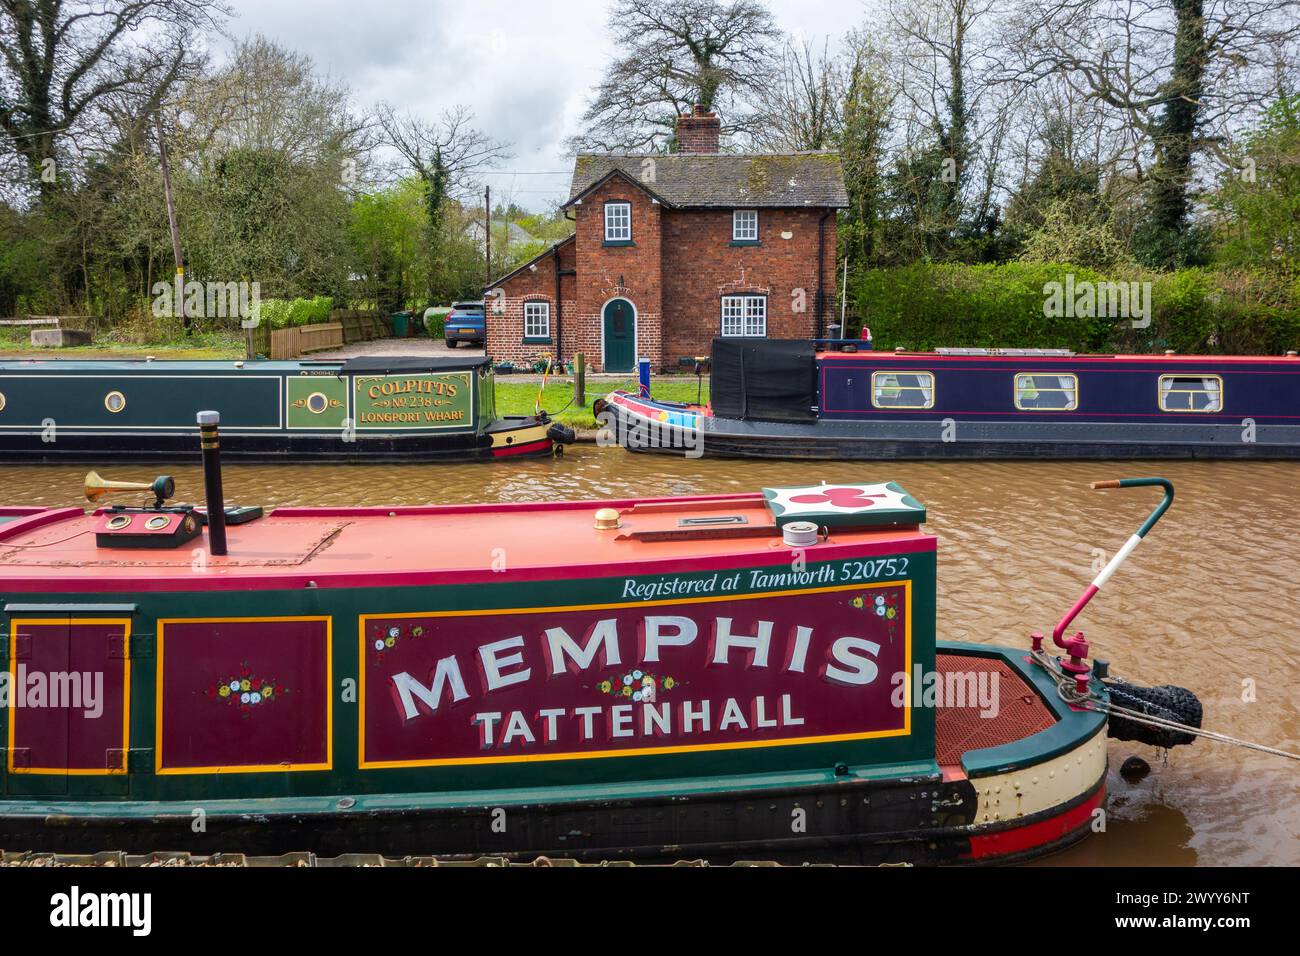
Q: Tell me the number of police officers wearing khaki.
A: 0